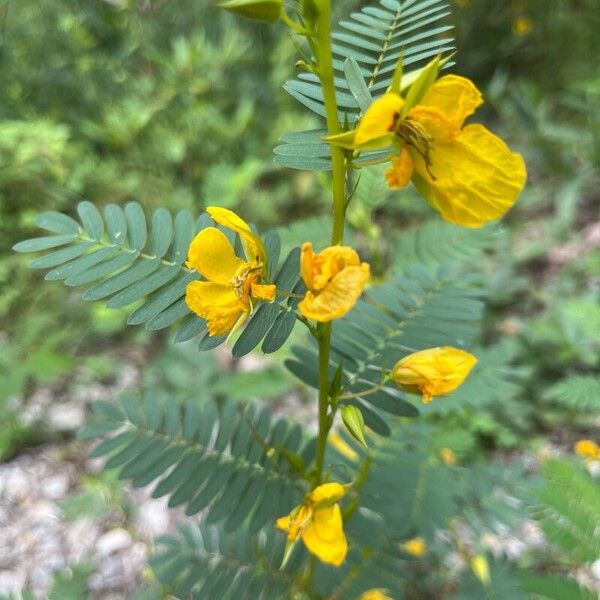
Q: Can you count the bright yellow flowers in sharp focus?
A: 5